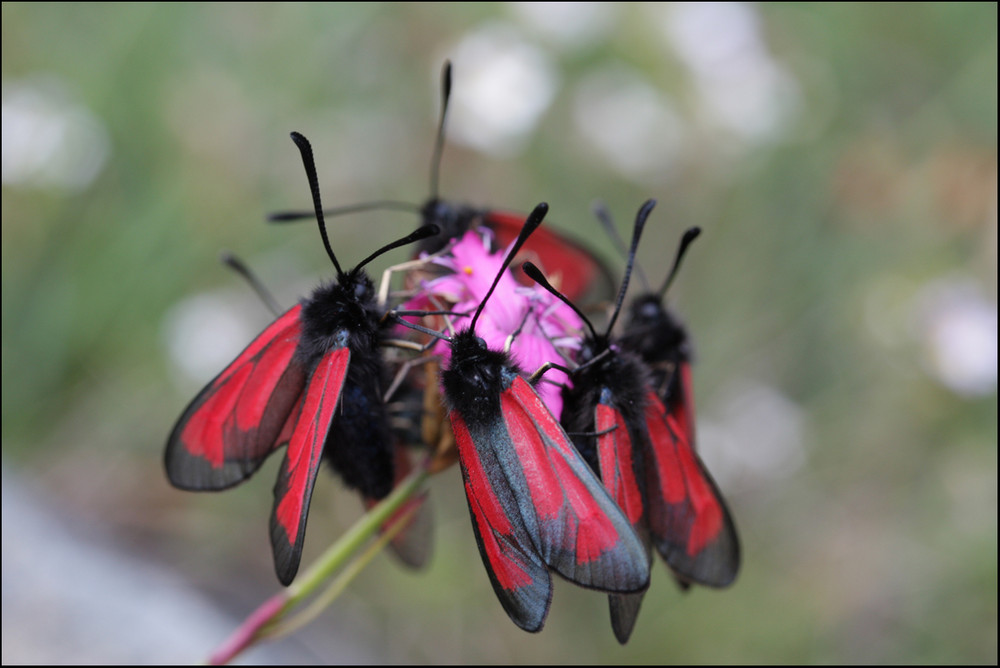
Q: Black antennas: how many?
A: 10